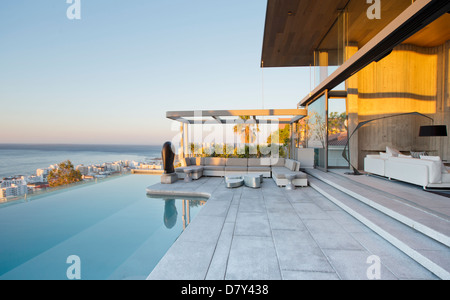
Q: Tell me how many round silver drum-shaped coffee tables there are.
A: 2